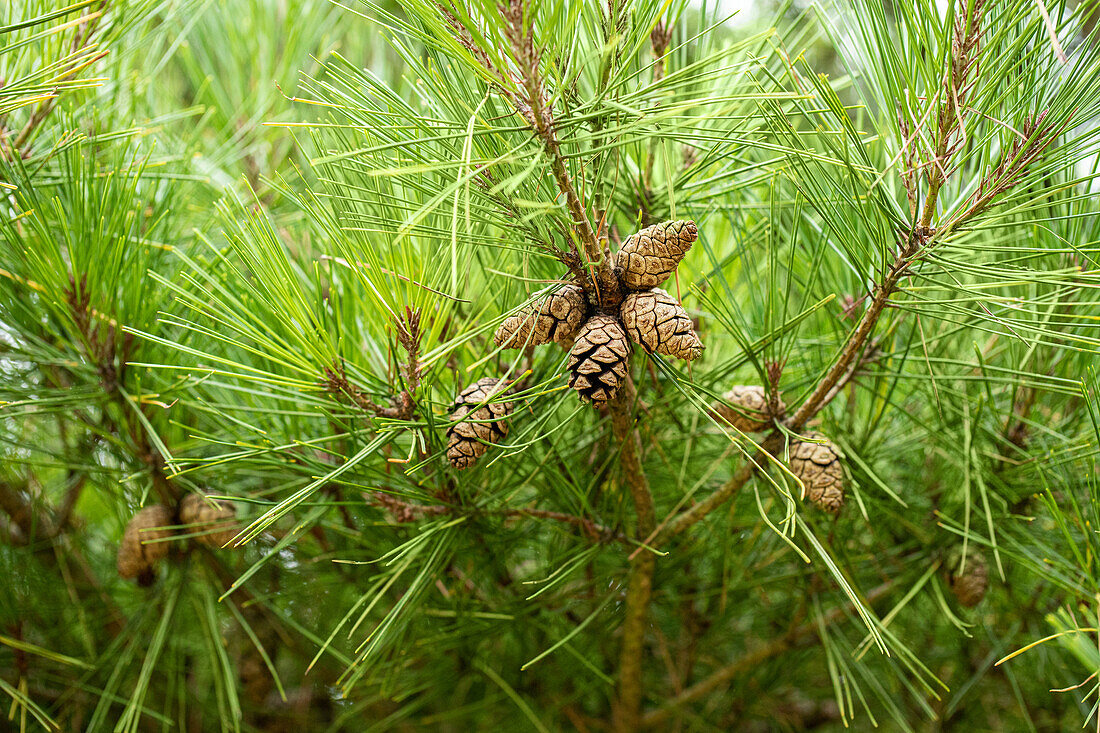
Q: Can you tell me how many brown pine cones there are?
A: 10